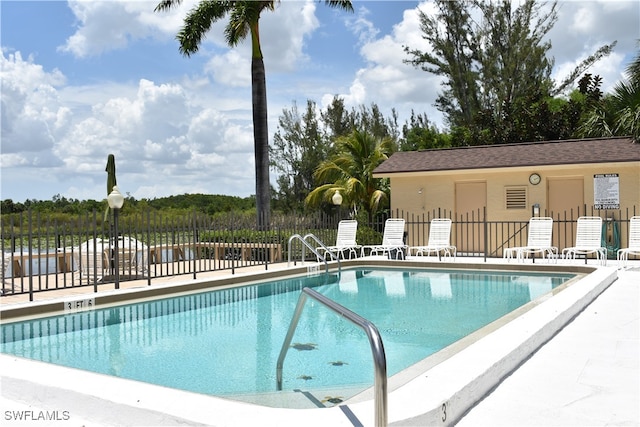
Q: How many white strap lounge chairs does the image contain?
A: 6